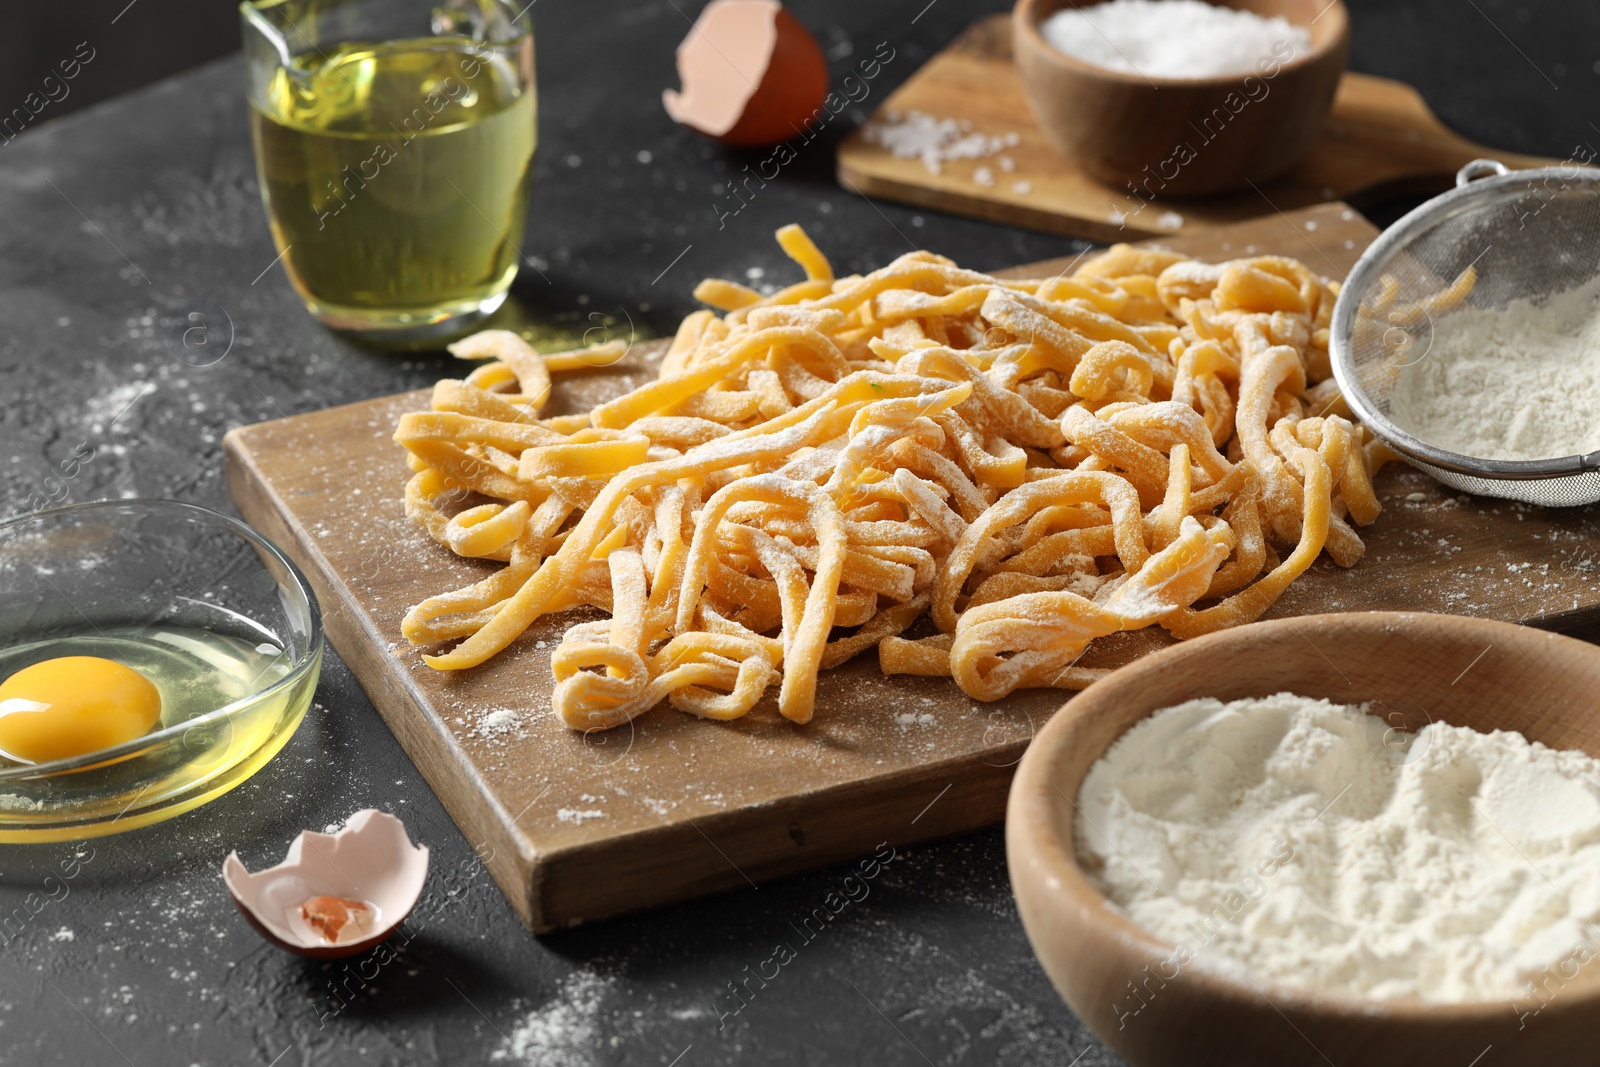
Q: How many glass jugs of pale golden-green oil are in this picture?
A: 1